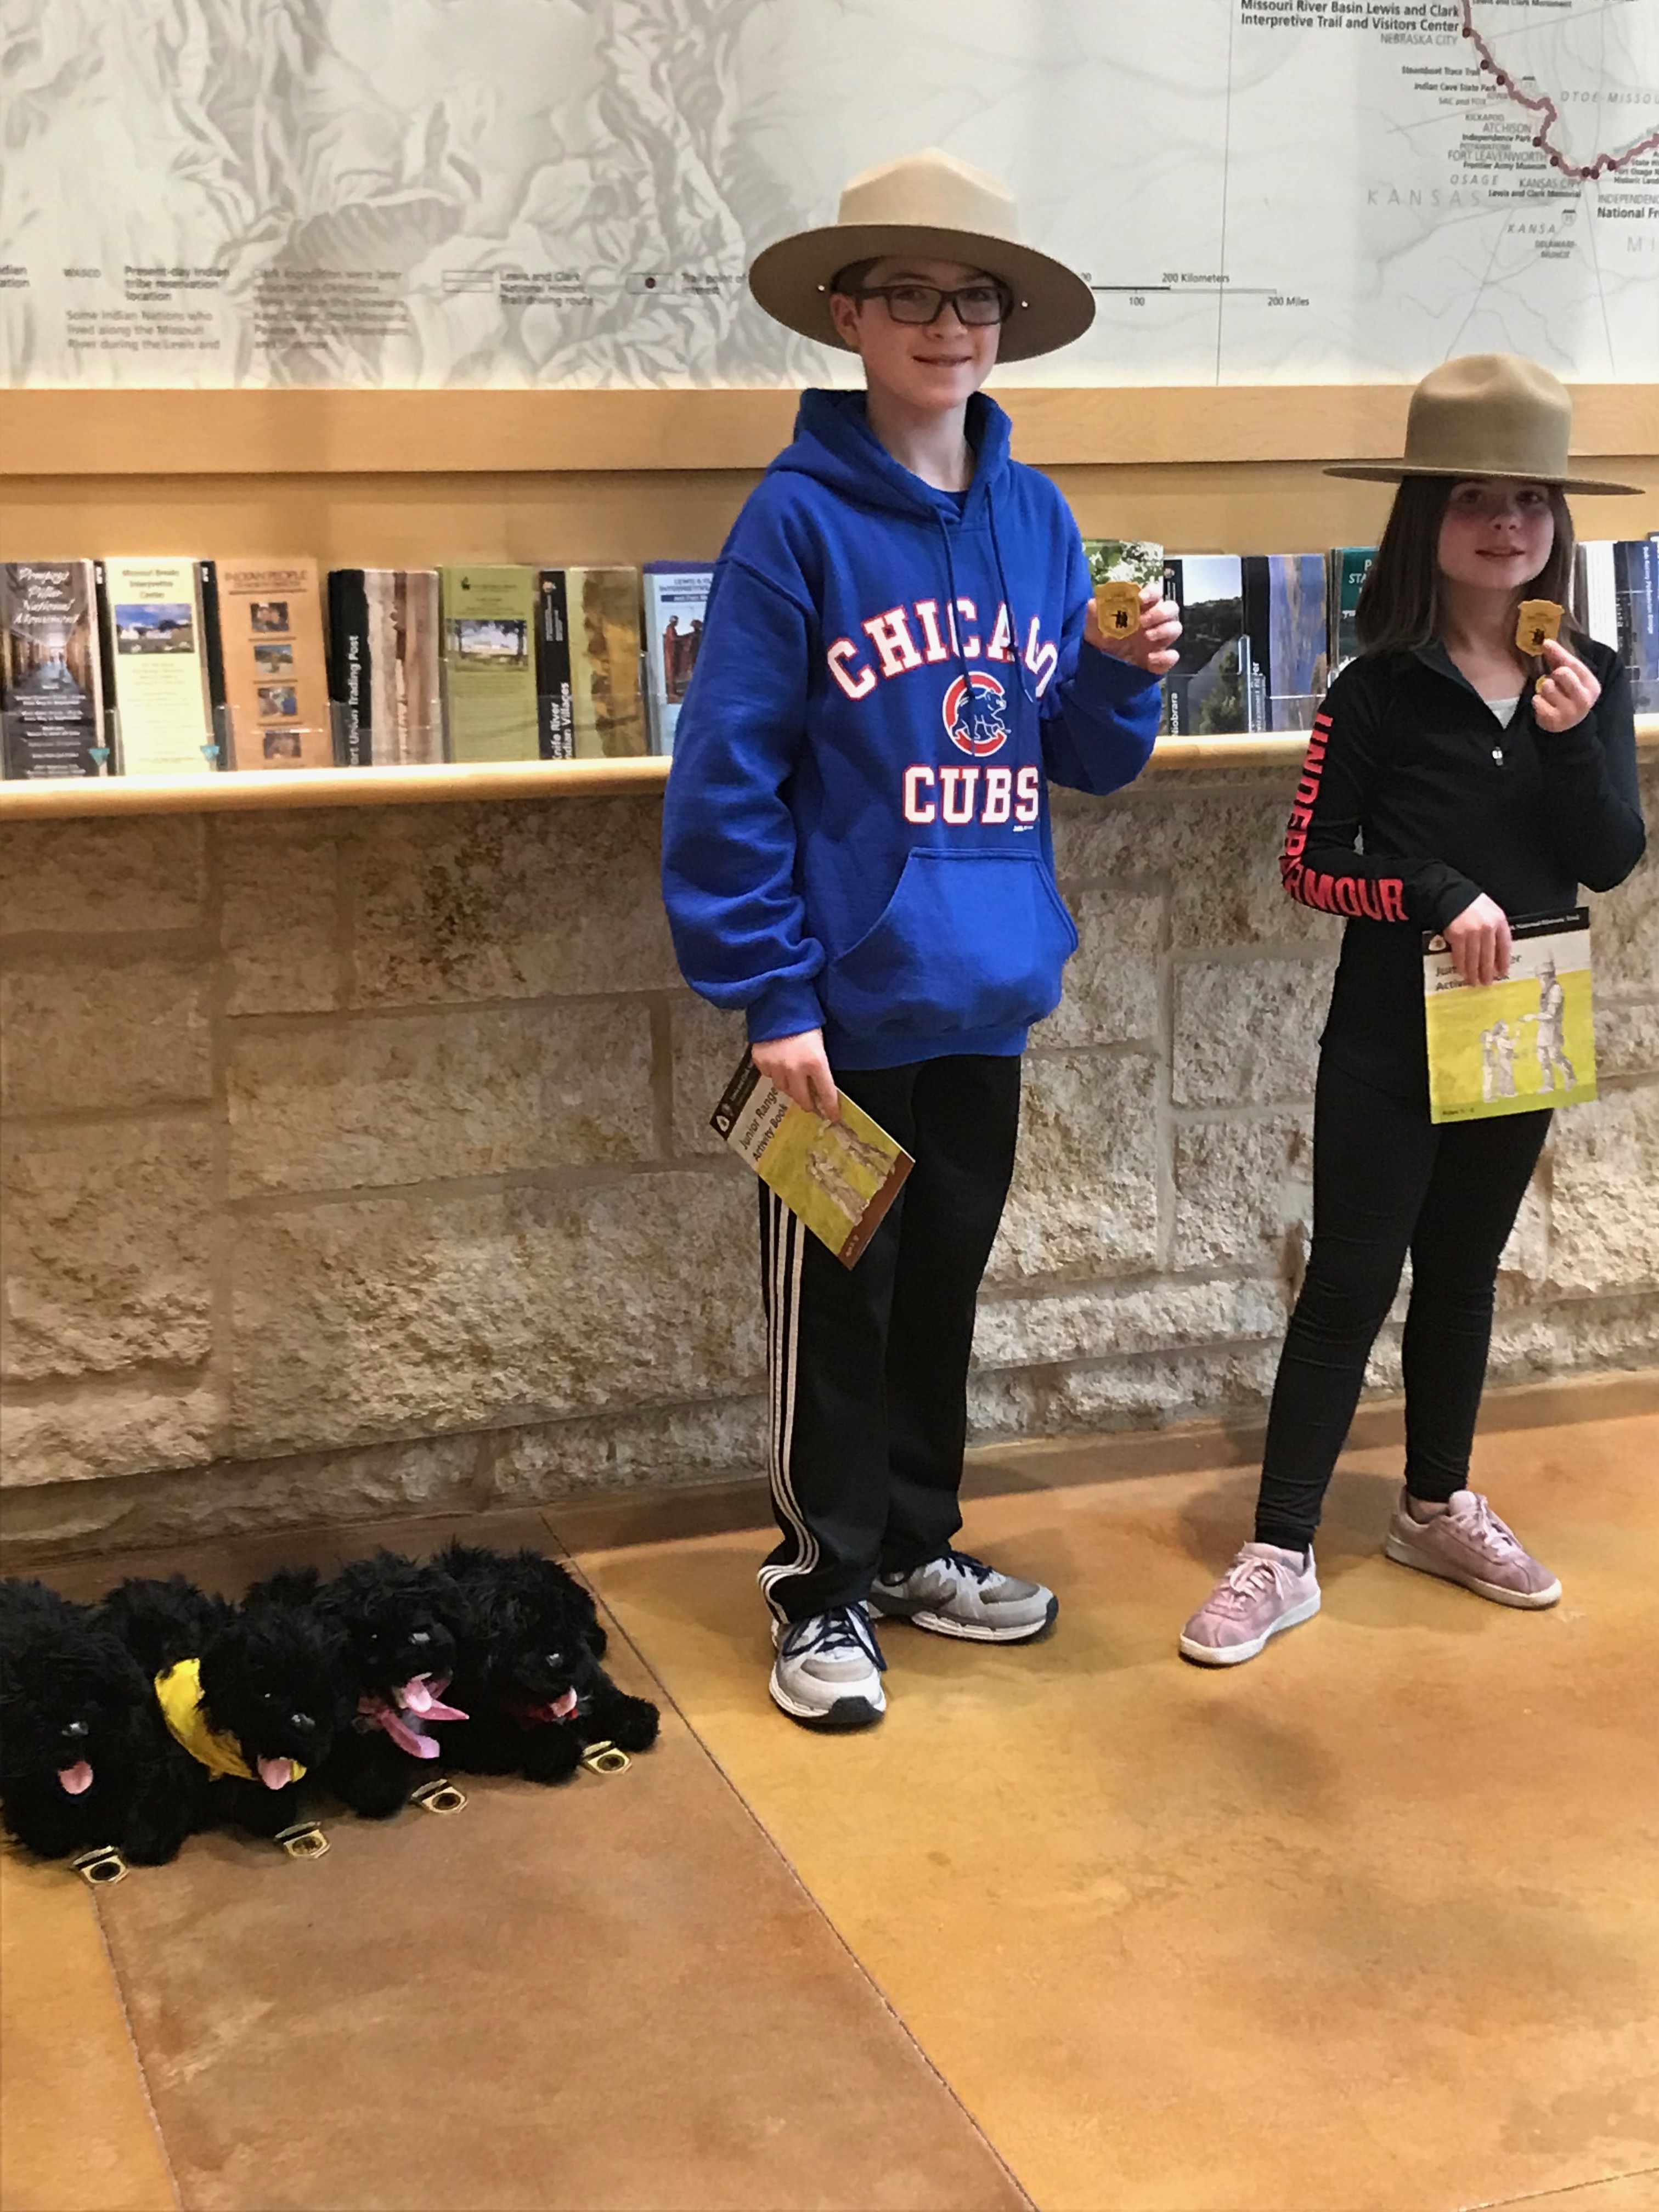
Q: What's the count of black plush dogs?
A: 4